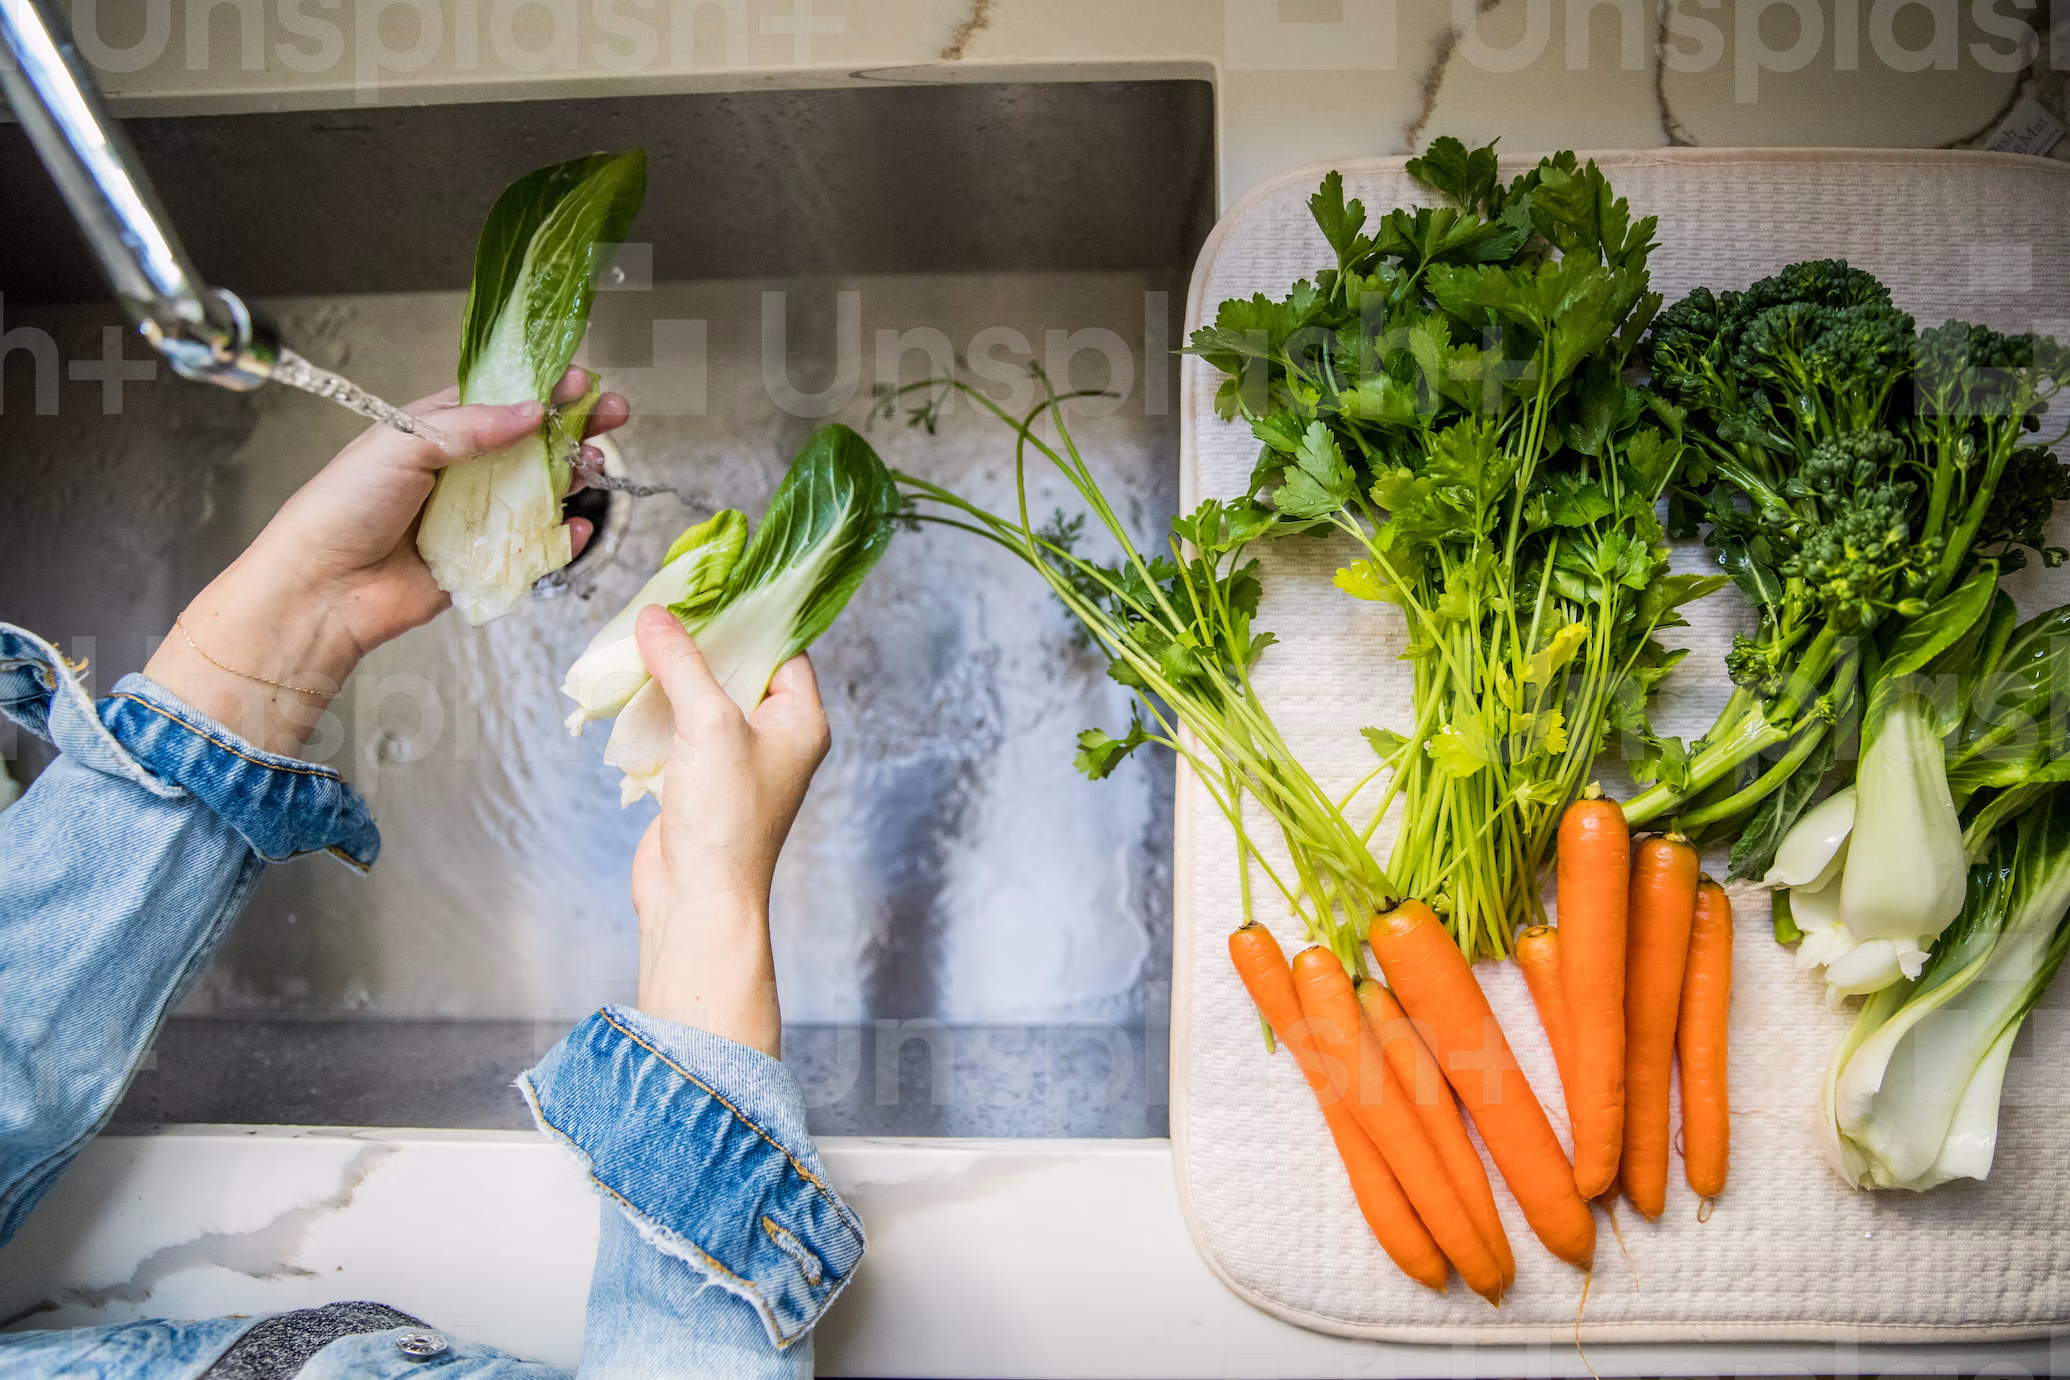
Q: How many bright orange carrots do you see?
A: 8